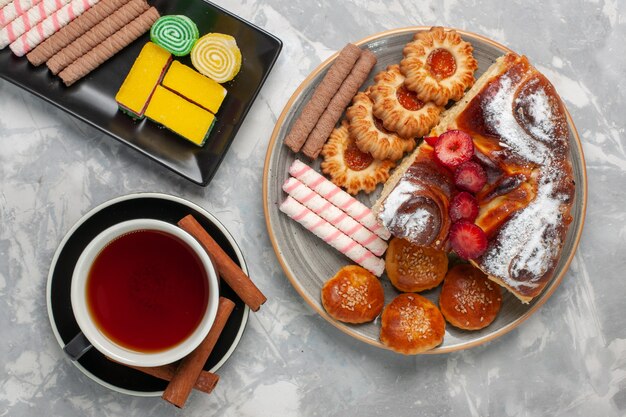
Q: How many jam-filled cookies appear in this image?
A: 4